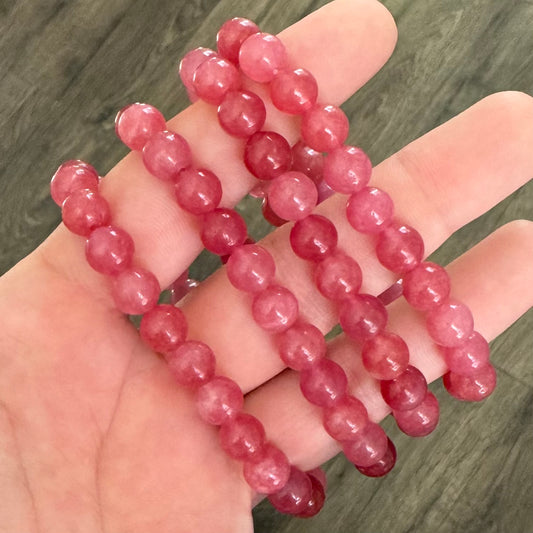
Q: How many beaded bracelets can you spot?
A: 4